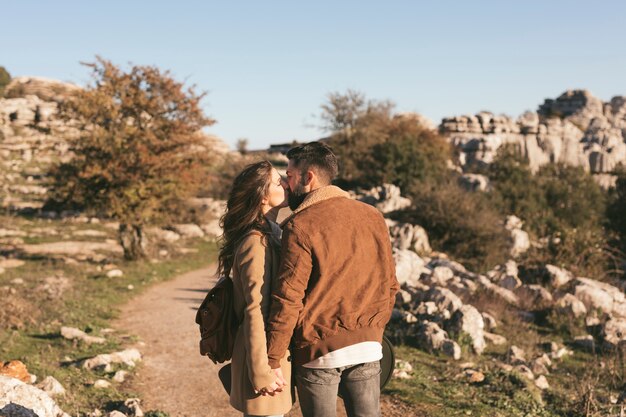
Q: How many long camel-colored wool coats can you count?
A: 1